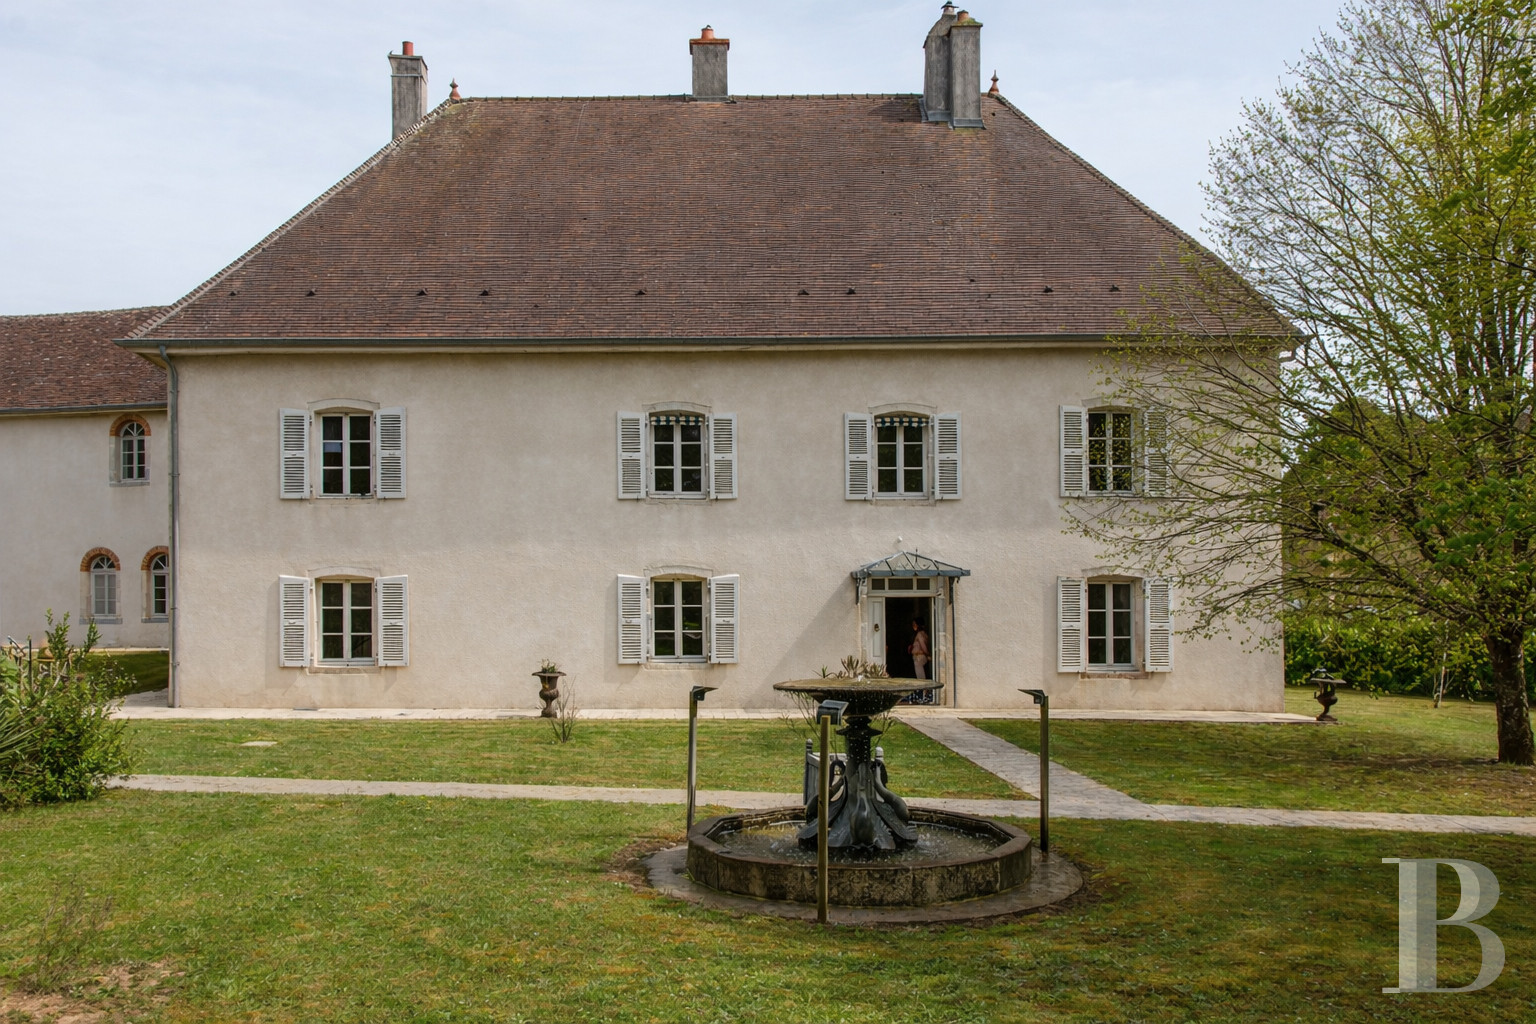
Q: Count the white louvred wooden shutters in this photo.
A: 14